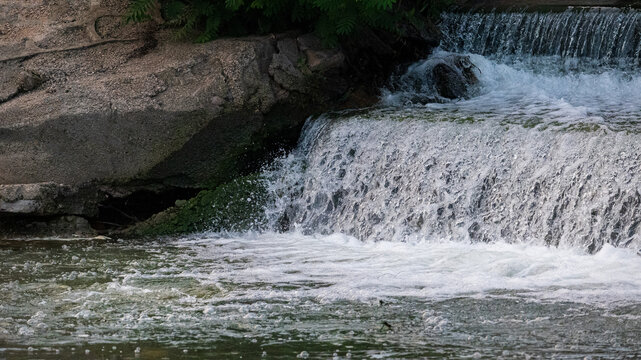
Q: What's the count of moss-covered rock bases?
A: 1